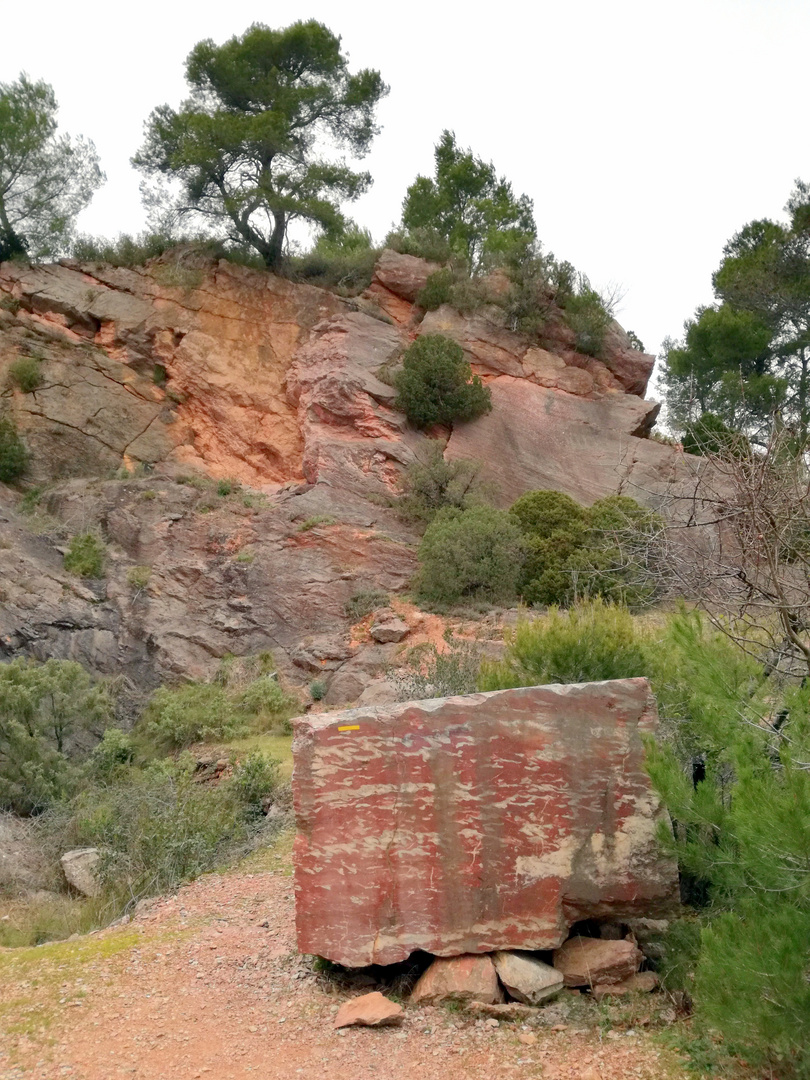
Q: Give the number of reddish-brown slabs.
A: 1